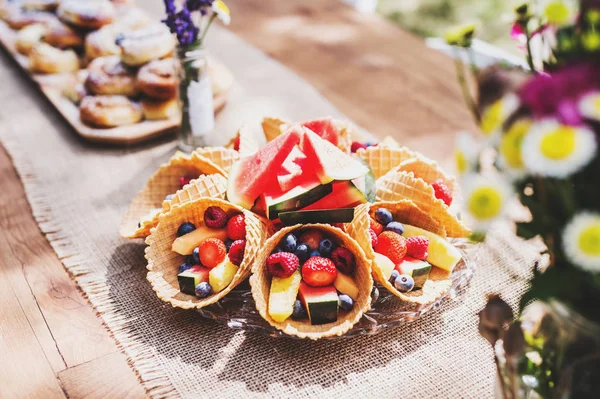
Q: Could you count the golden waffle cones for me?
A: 8